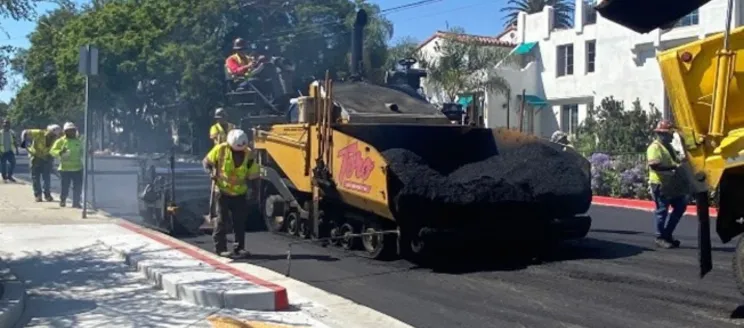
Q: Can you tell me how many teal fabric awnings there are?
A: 3